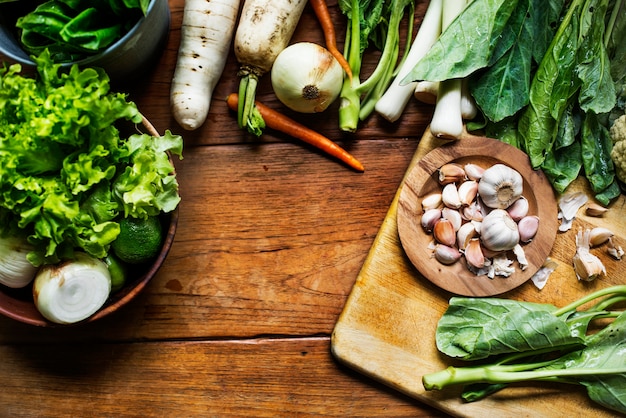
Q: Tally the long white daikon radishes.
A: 2